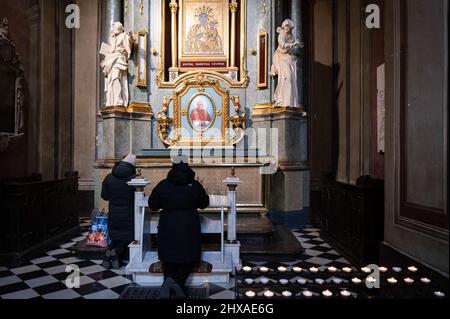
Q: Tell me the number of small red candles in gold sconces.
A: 2